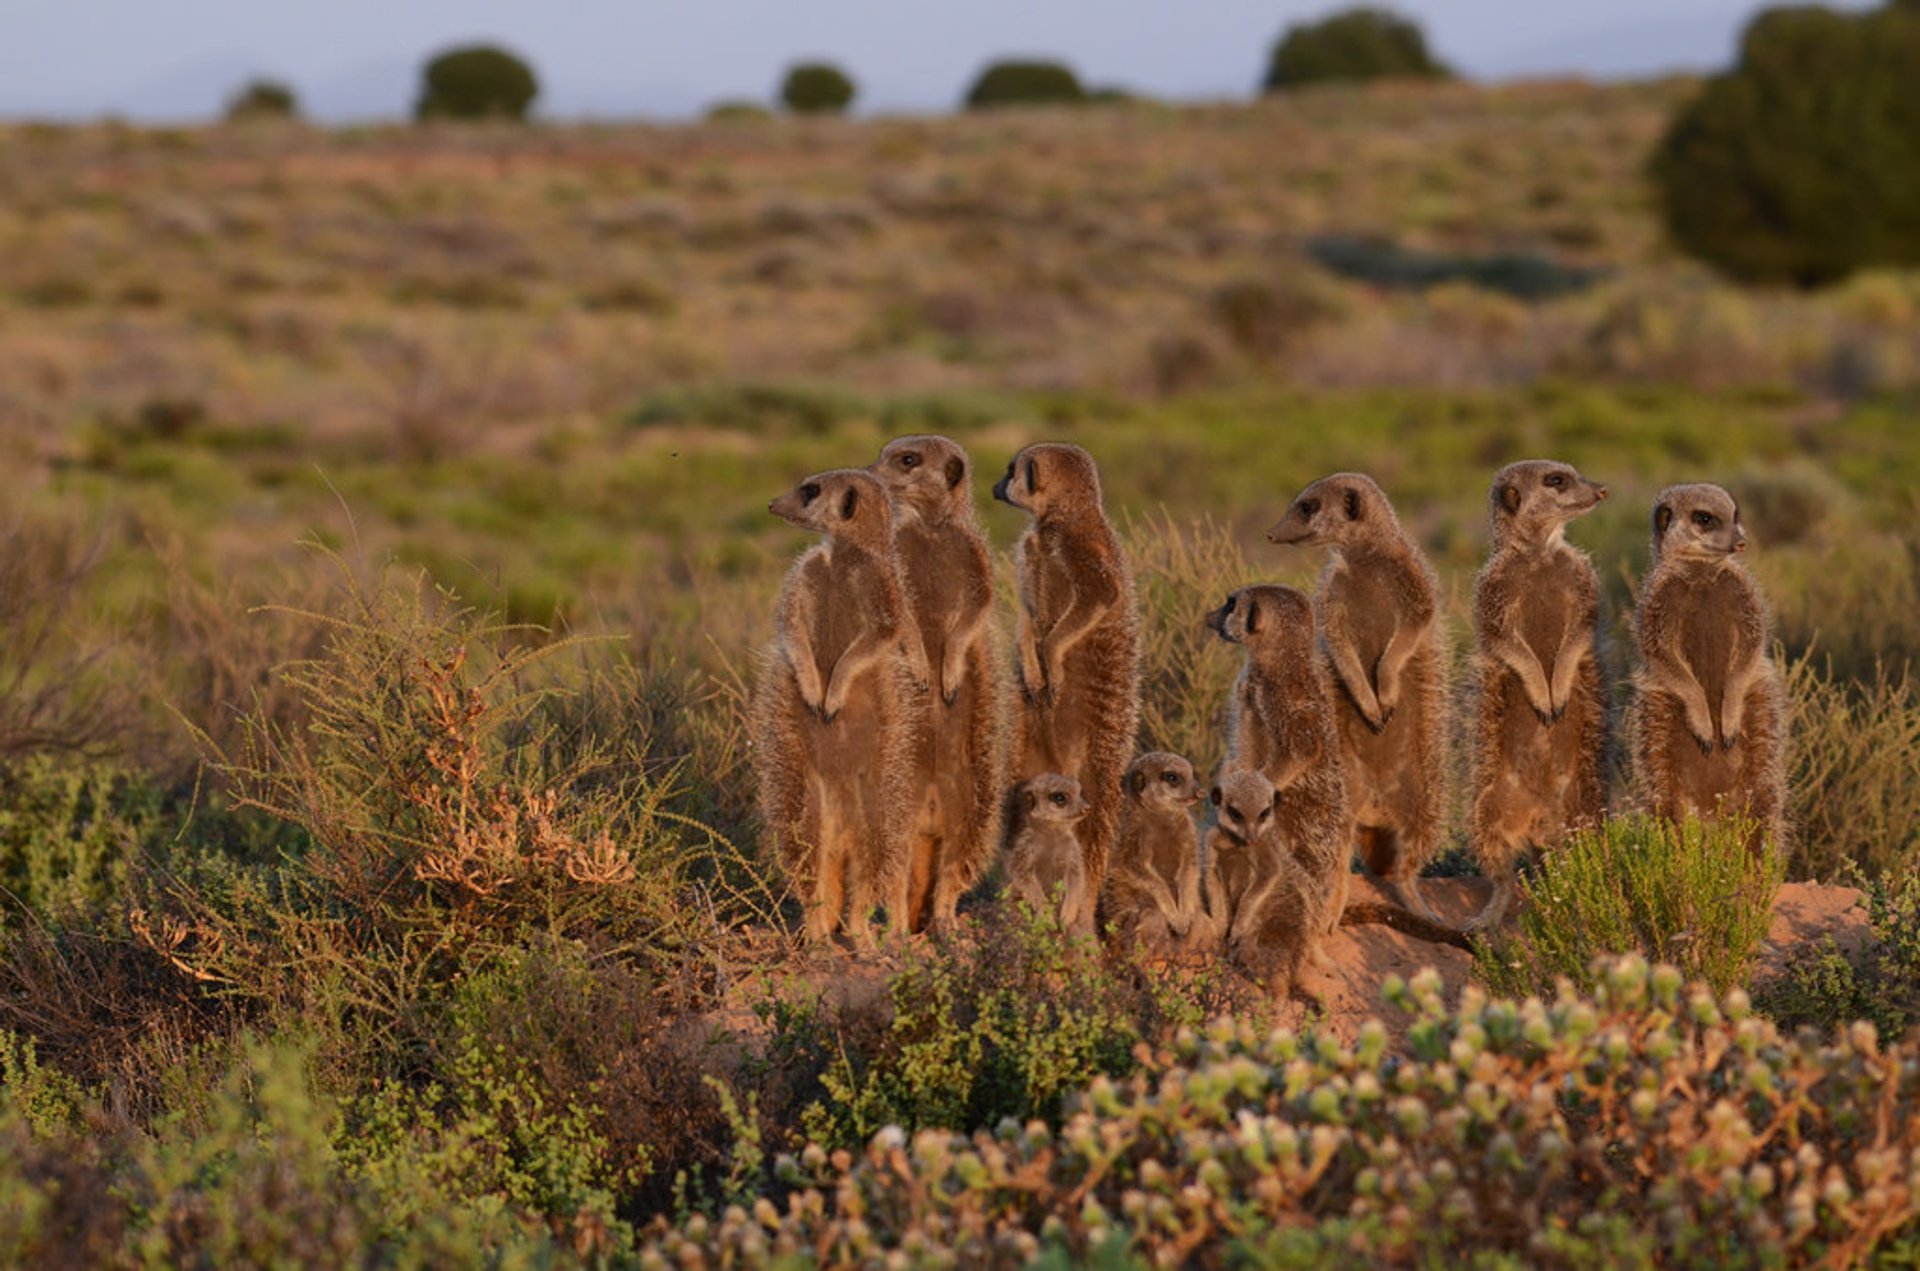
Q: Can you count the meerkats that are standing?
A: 7